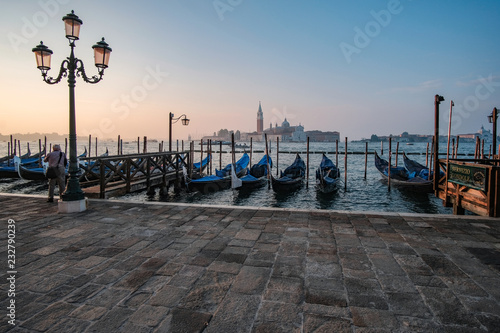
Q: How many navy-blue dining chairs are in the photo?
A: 0